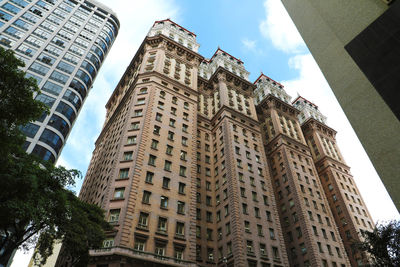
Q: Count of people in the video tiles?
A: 0